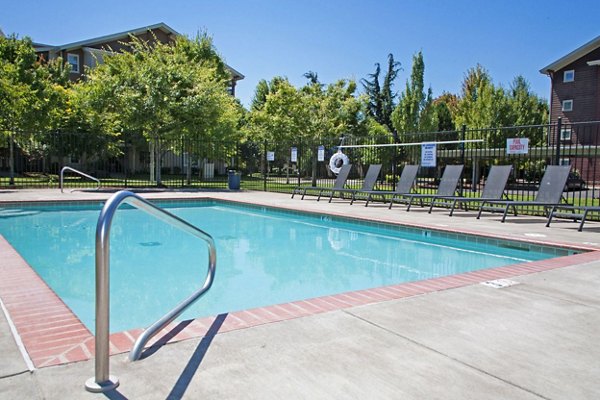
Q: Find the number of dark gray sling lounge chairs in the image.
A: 7